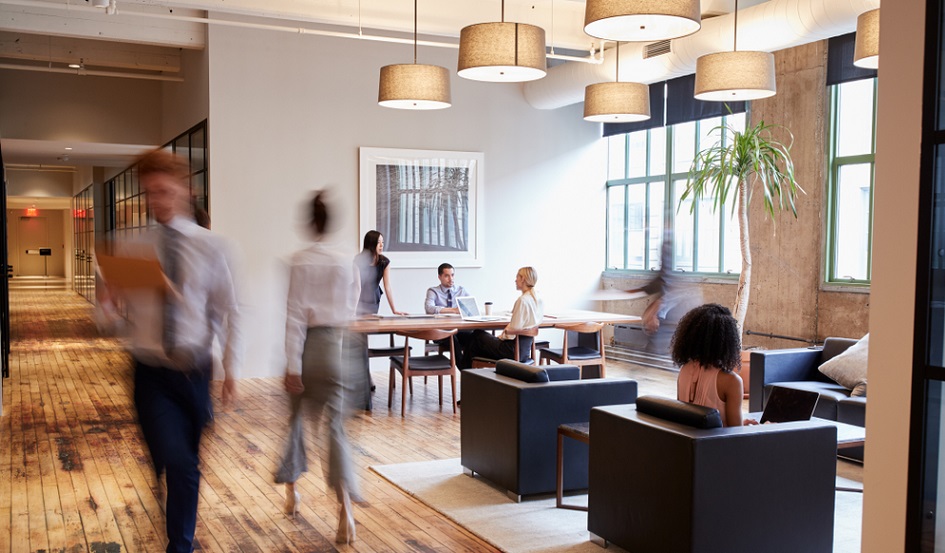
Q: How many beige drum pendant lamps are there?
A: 6